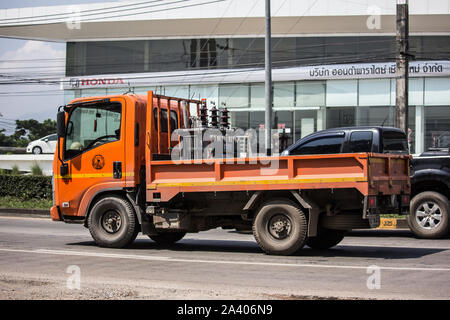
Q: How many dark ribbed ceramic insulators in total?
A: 3